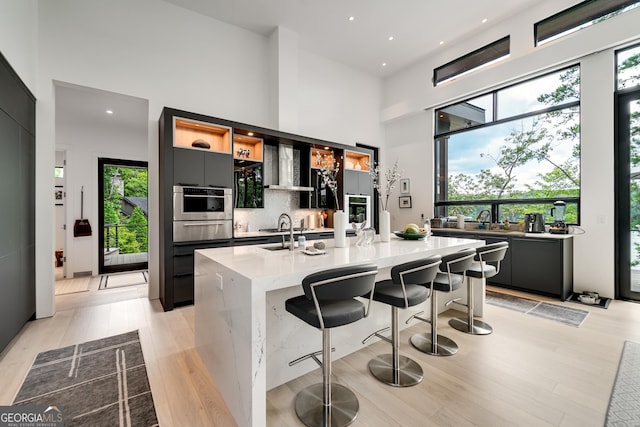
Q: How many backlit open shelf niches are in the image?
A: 4